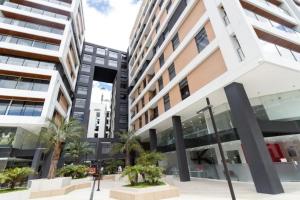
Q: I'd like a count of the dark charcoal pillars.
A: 3